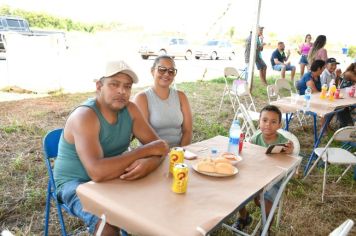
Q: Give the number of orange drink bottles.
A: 2